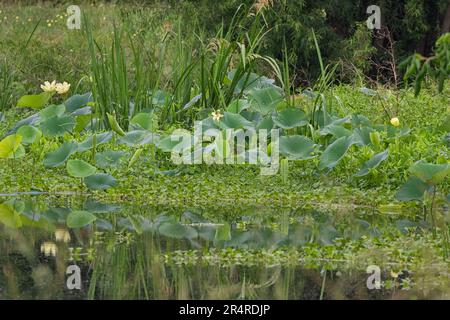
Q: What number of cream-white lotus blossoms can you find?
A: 4